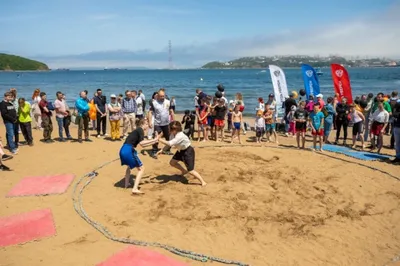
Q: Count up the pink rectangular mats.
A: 3